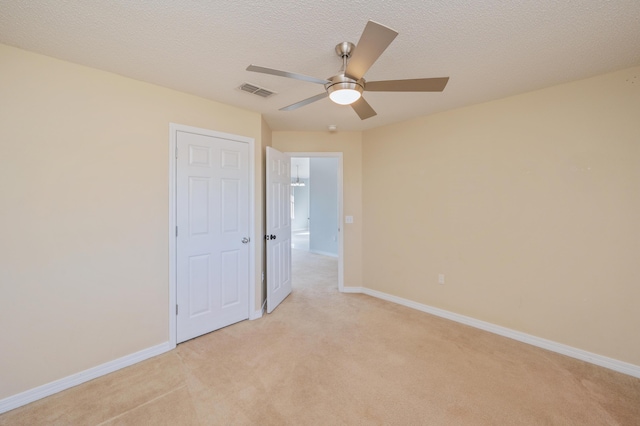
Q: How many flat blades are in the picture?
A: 5